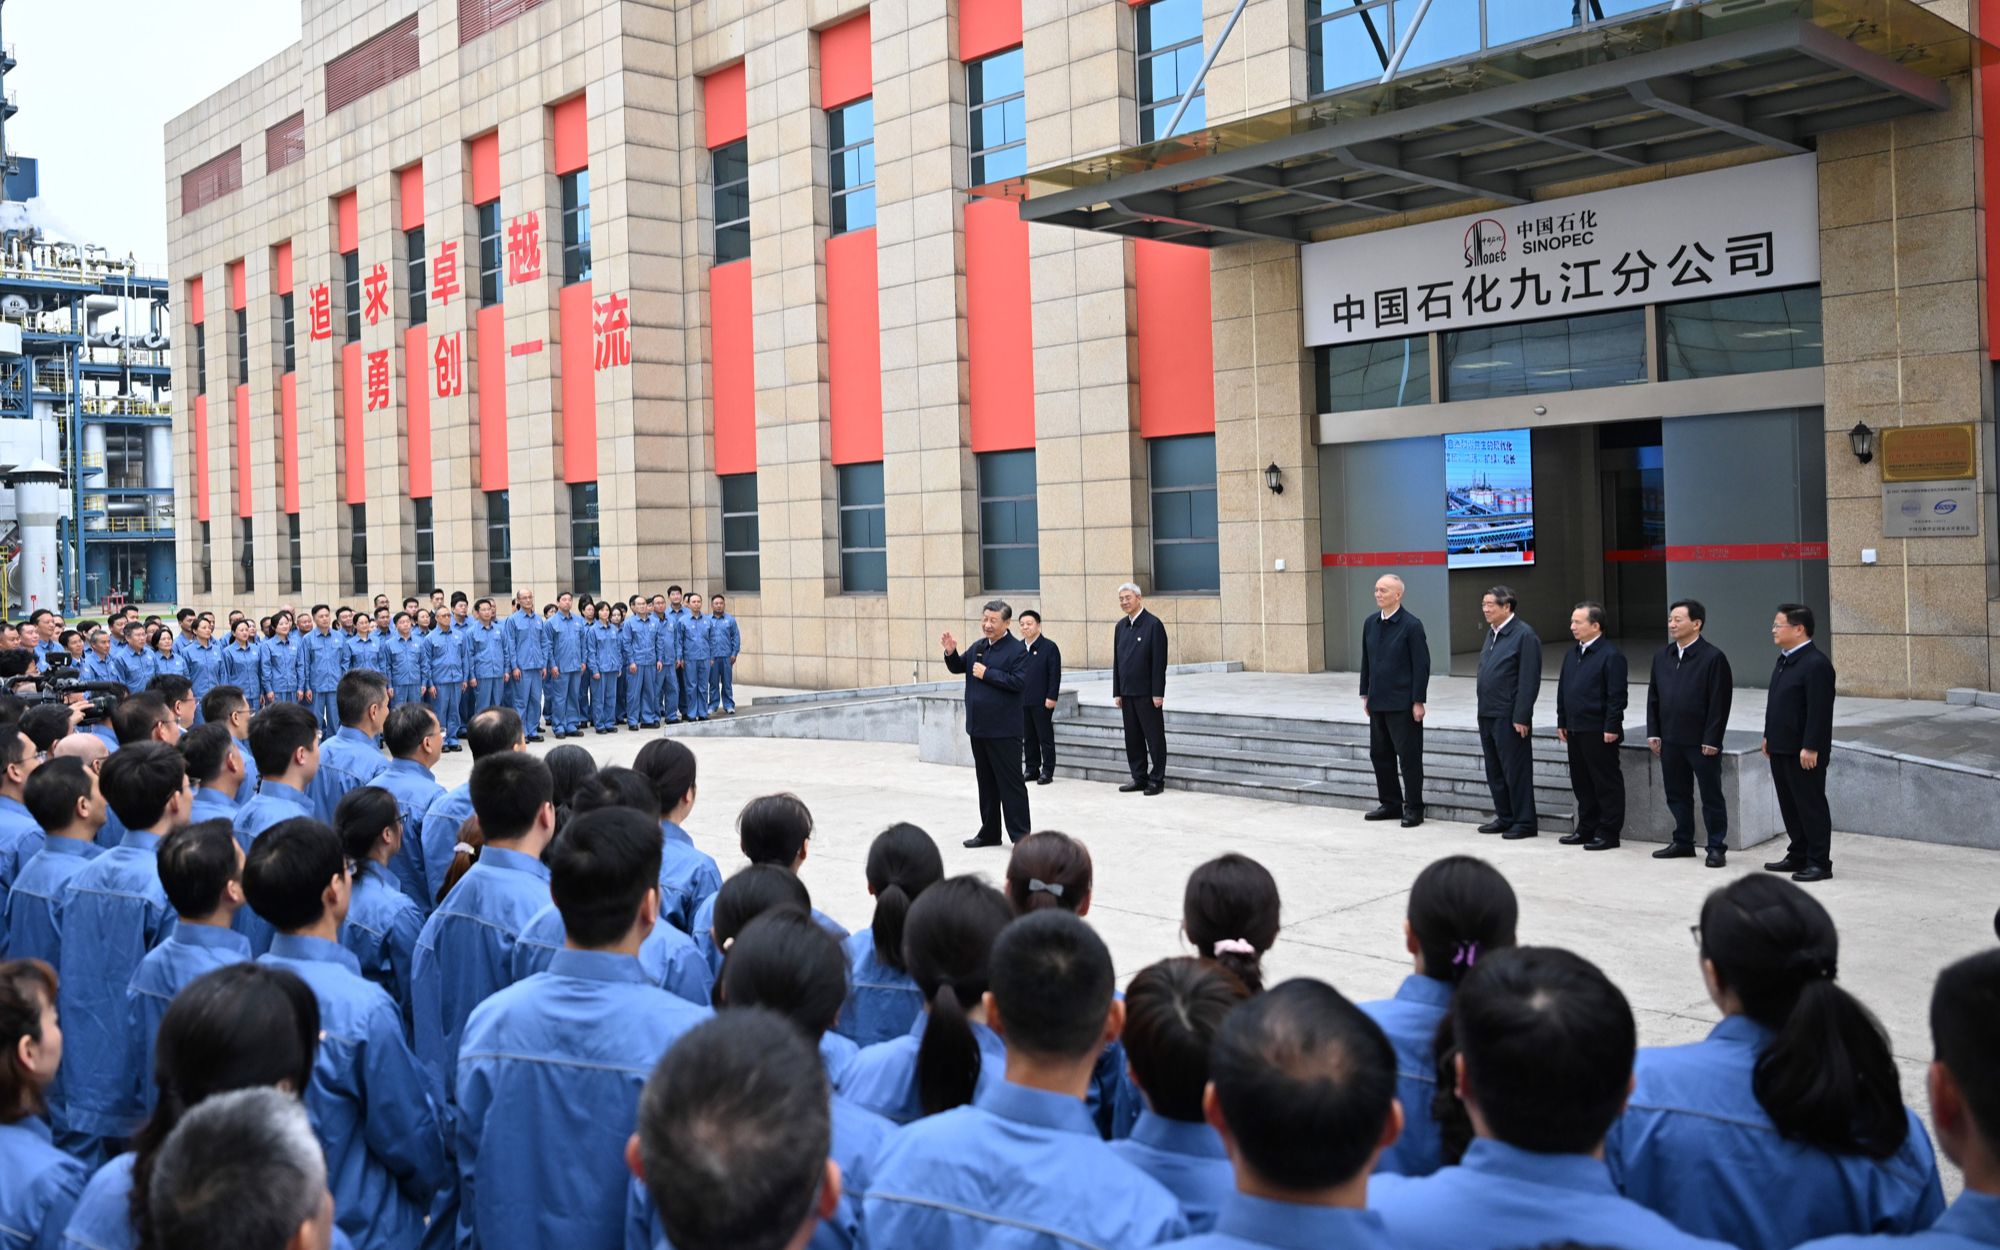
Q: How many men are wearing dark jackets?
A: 8